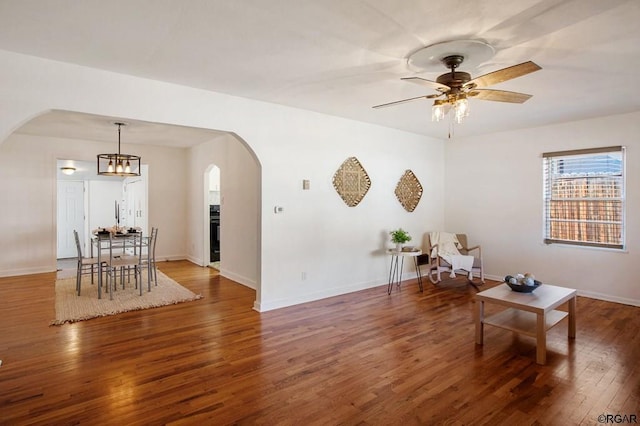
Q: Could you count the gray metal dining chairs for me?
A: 4